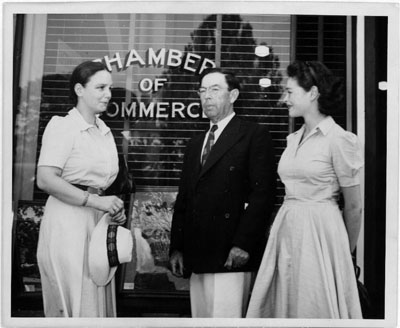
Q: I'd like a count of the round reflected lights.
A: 2